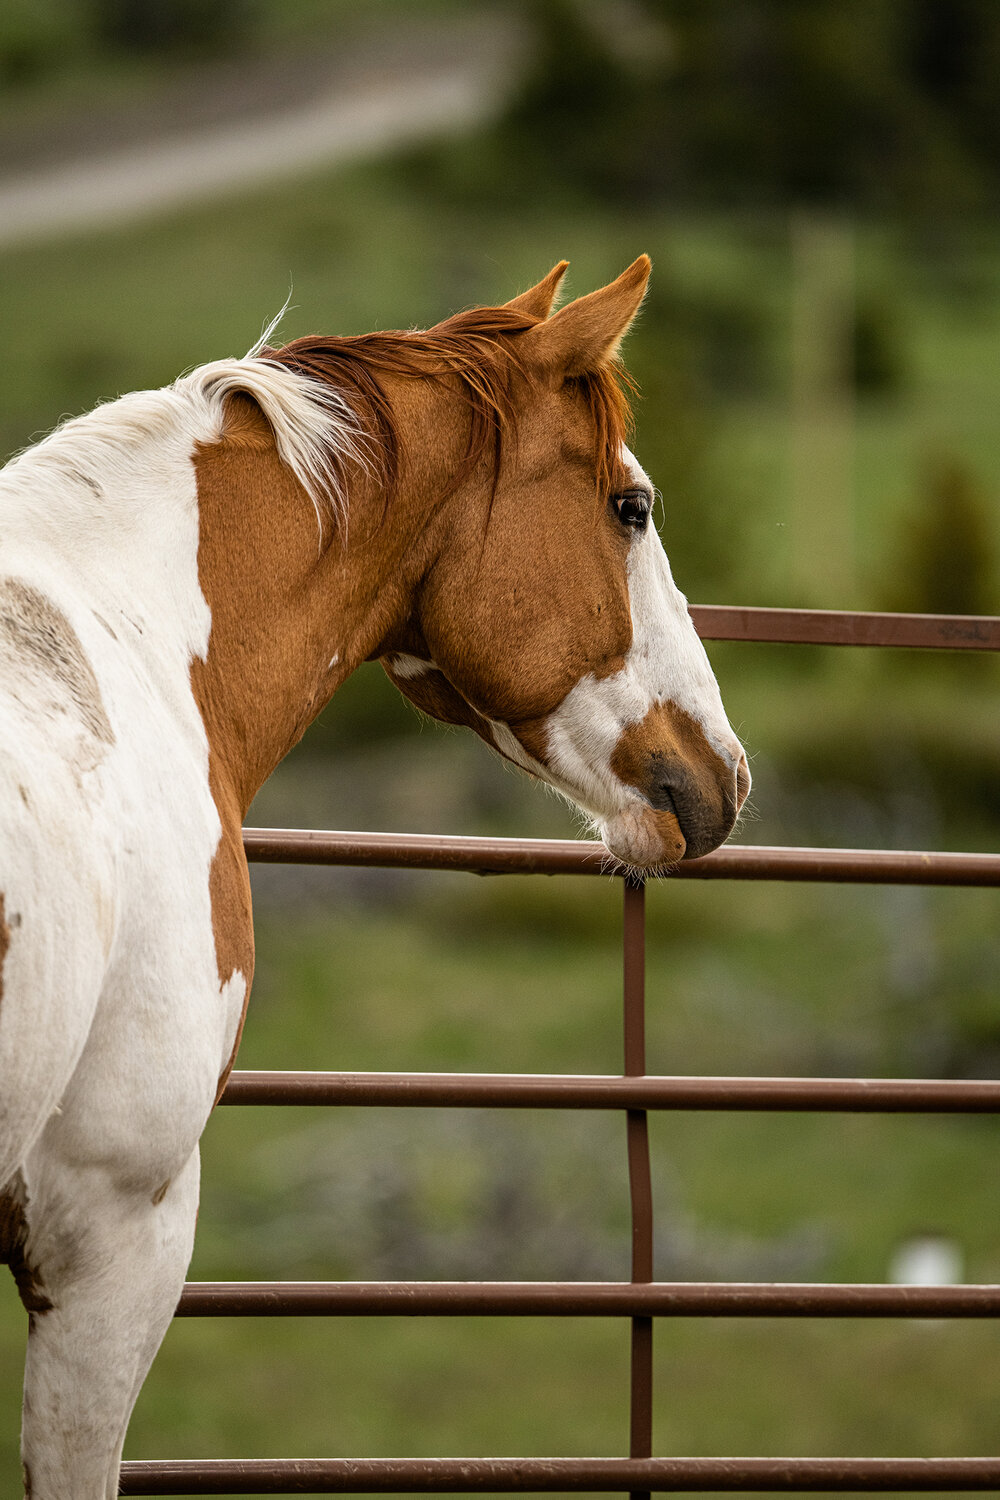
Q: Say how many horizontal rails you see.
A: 5